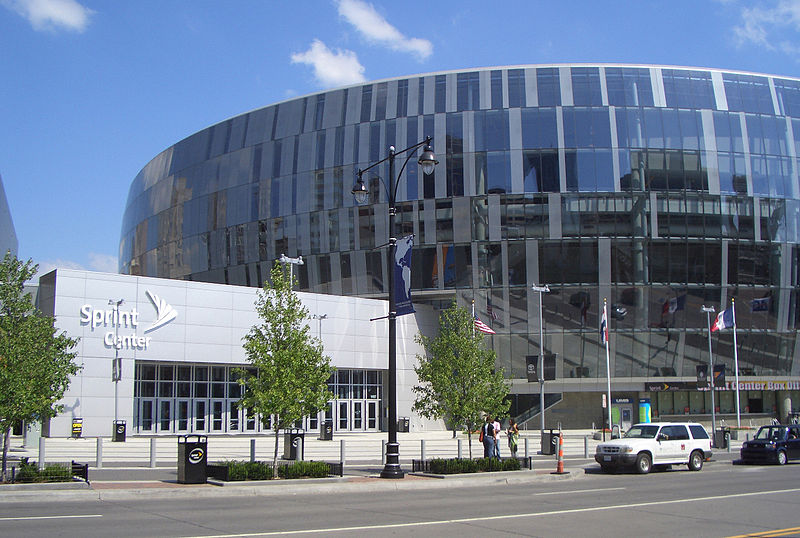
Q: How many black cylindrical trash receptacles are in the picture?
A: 7